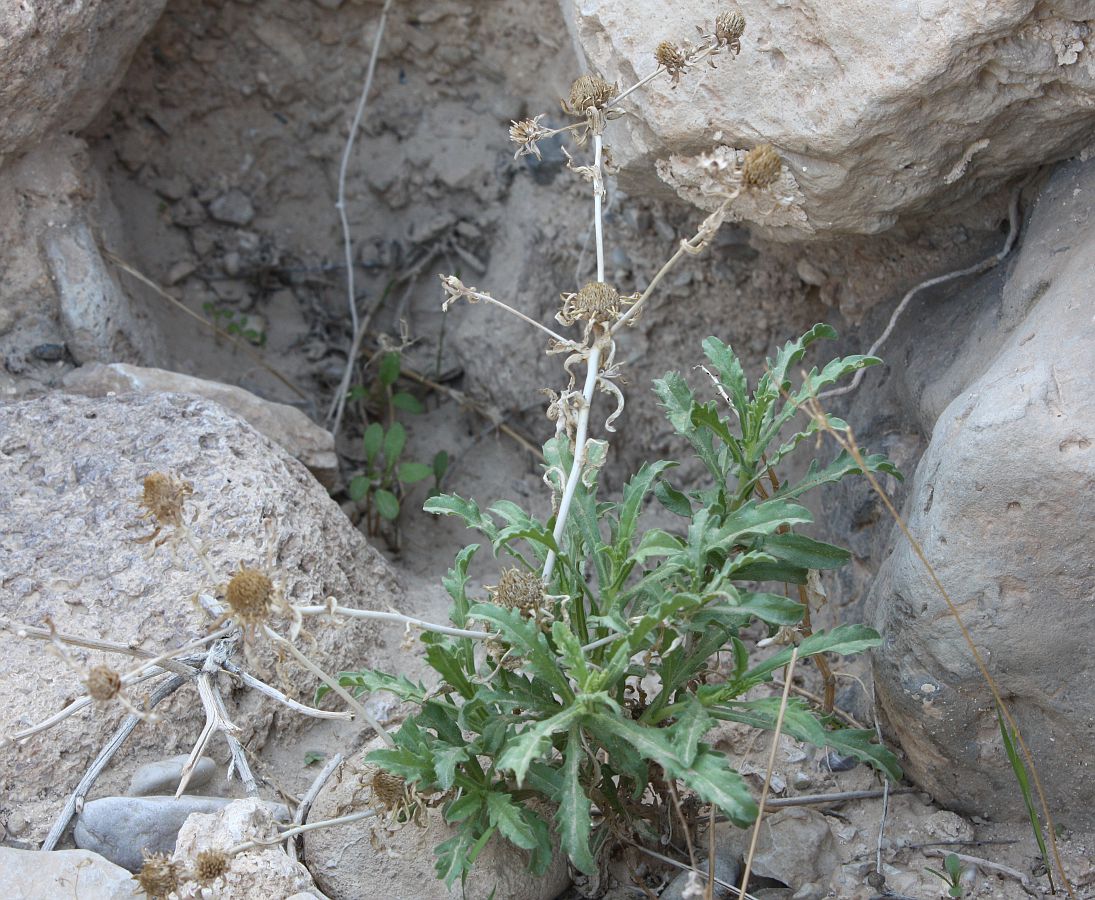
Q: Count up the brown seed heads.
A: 13